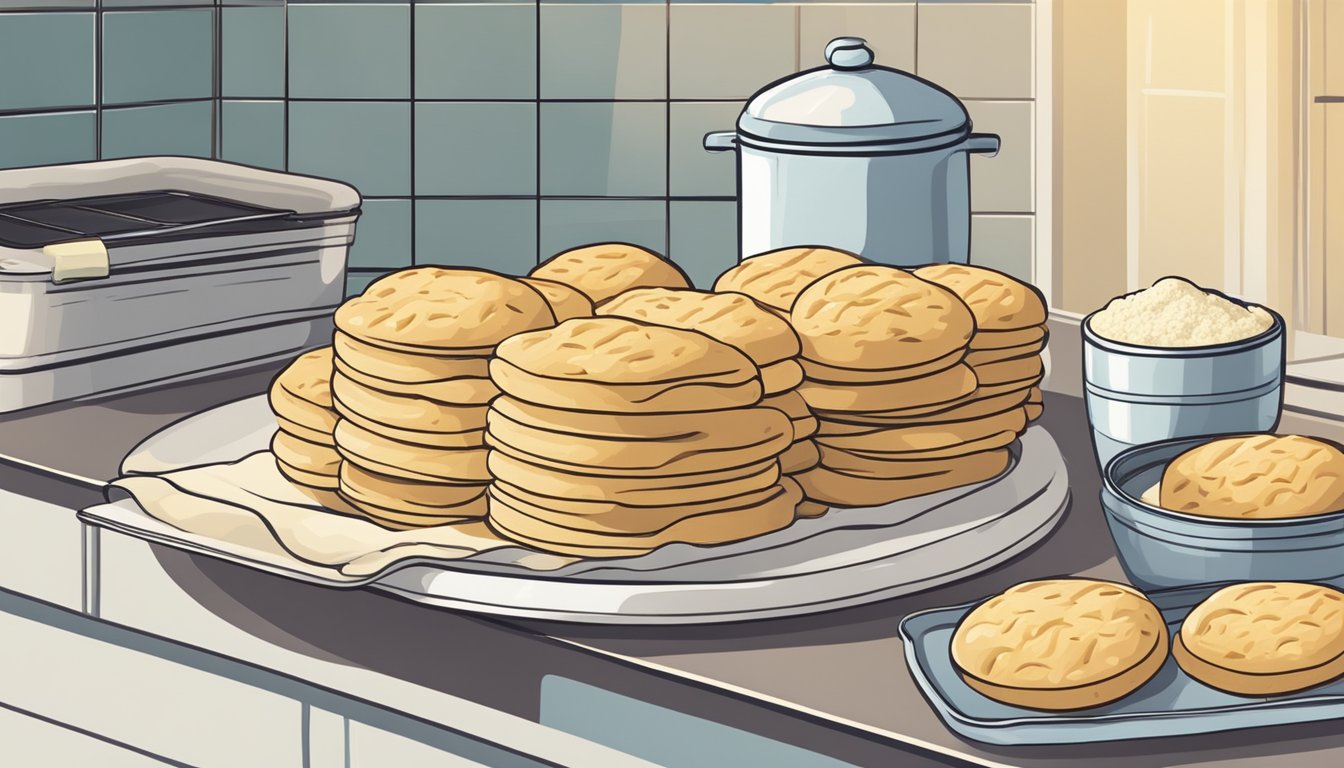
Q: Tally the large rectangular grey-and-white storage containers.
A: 1